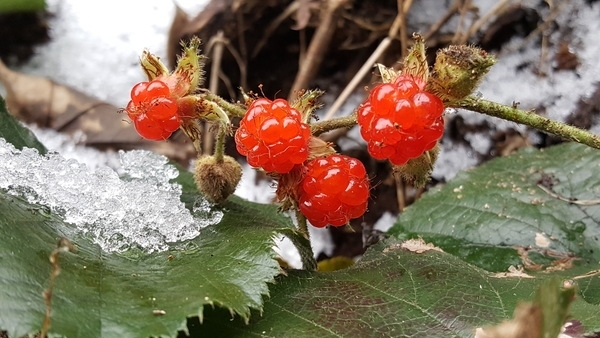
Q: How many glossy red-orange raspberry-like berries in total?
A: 4